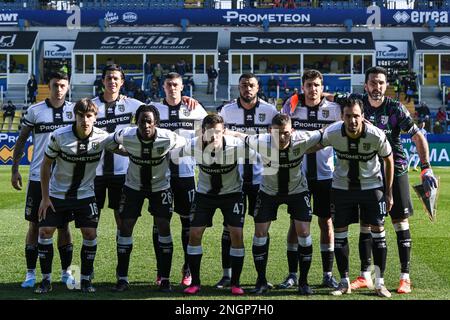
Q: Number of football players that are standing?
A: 11